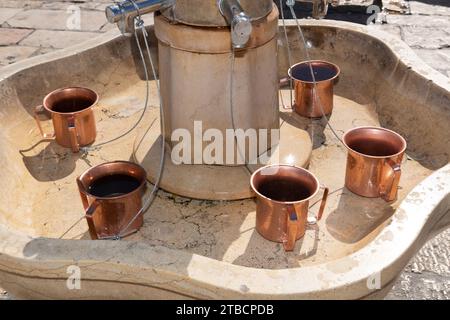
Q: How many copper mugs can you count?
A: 5